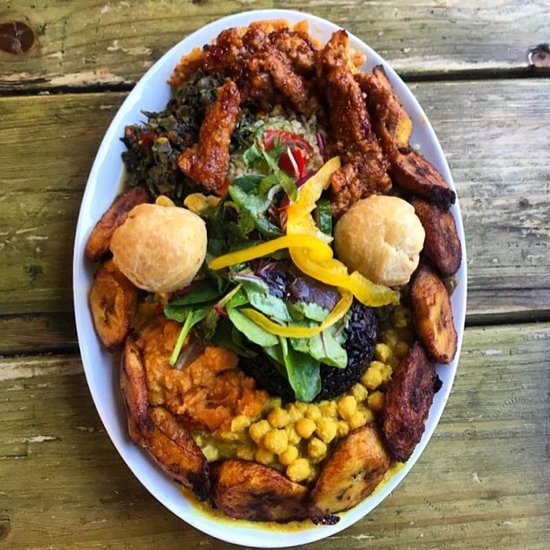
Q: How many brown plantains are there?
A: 11